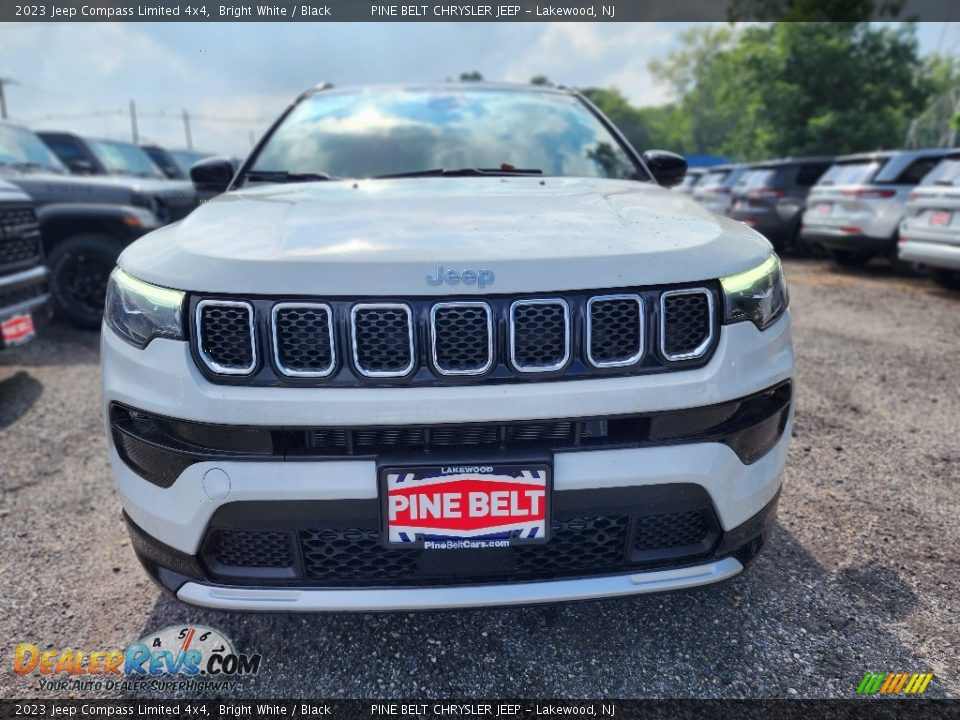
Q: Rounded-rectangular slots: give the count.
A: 7